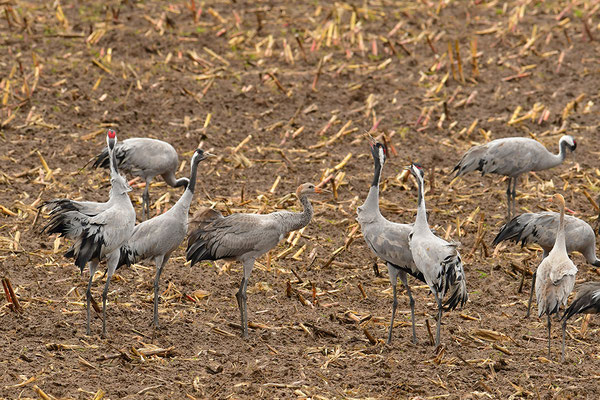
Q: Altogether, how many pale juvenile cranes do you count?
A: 2